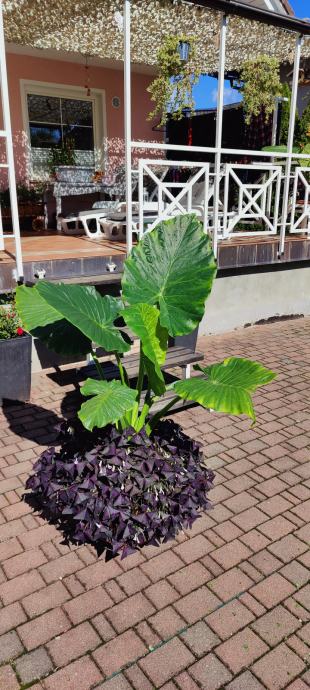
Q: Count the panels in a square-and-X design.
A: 3